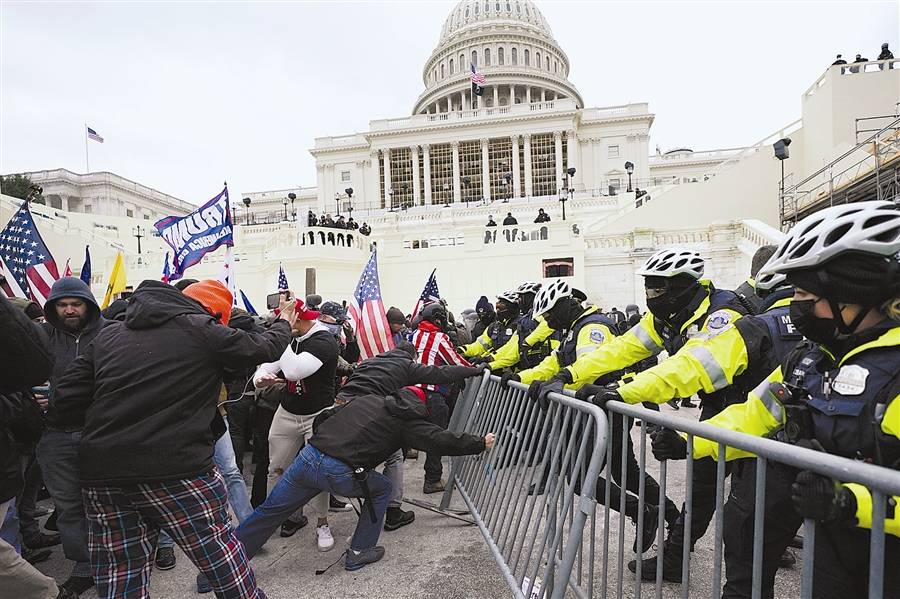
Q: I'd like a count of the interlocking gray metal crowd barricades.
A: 2